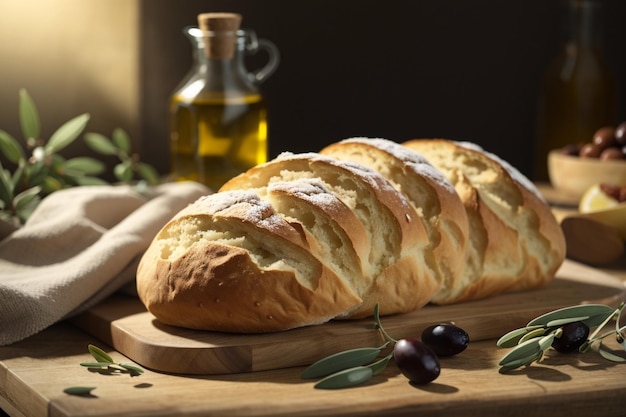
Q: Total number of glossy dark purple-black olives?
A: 3